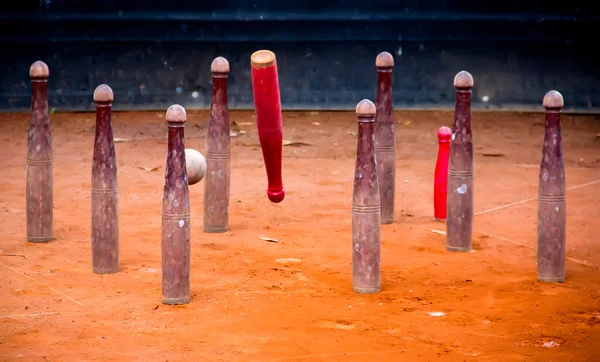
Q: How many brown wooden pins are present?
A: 8